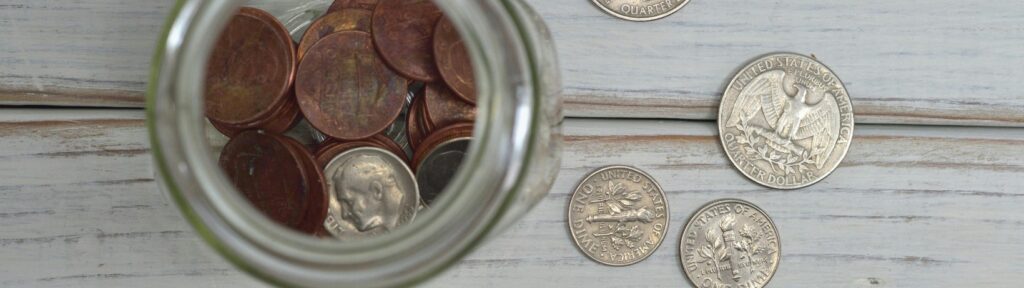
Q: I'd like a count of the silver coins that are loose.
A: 4